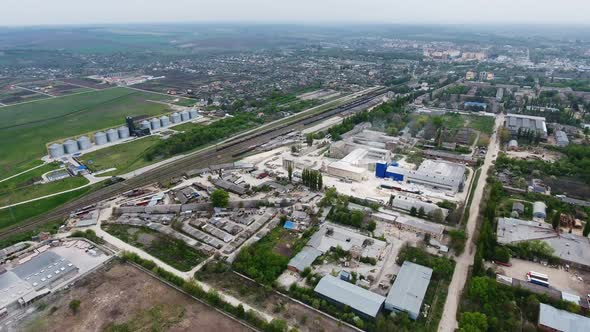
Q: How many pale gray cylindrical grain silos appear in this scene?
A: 12